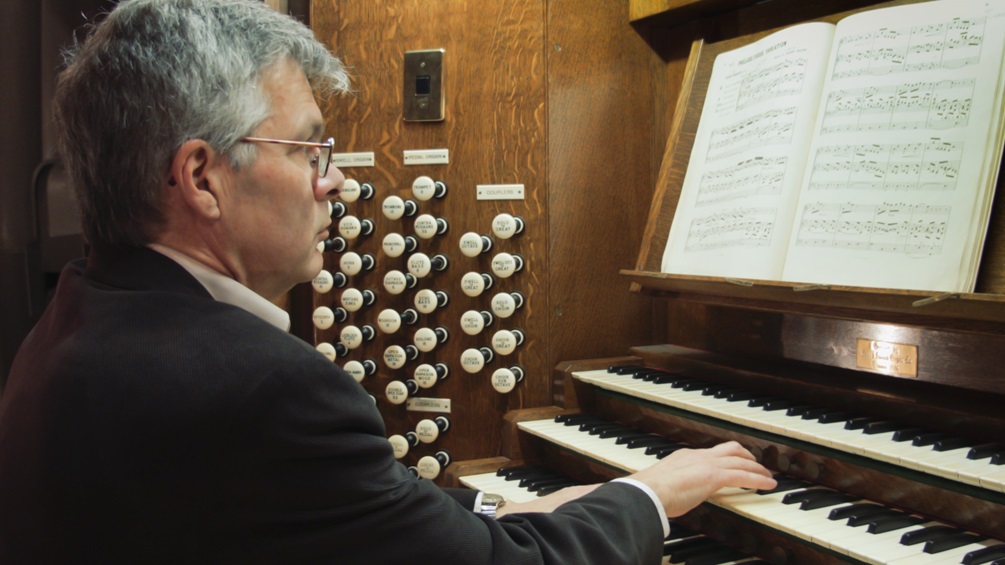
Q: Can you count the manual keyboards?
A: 3